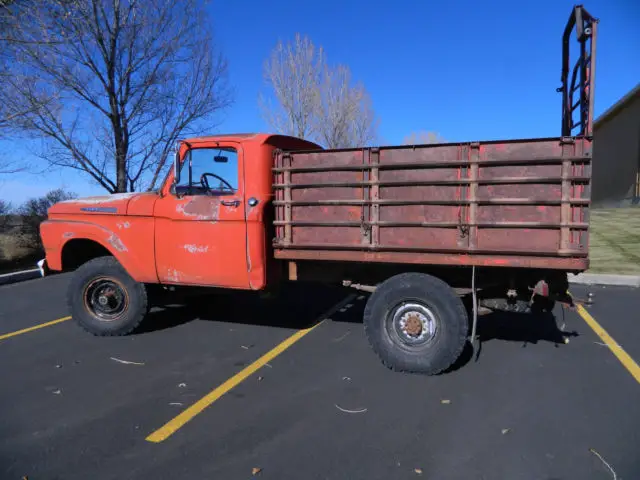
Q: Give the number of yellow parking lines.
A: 3